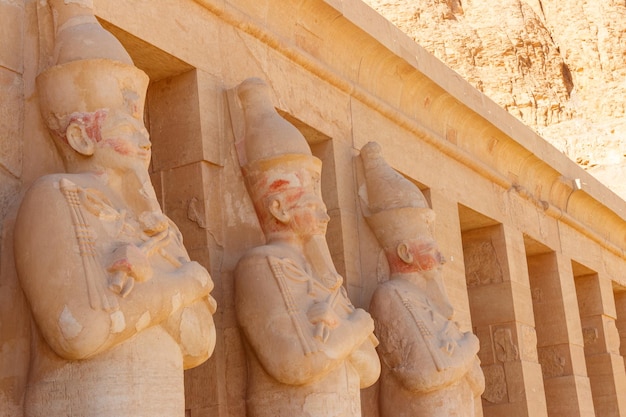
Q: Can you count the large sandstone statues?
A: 3